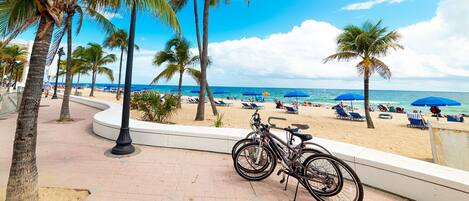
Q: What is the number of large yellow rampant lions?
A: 0